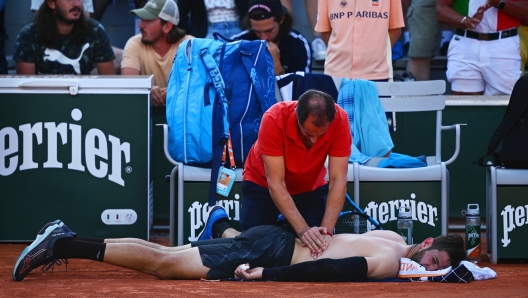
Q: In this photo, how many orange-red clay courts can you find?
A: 1